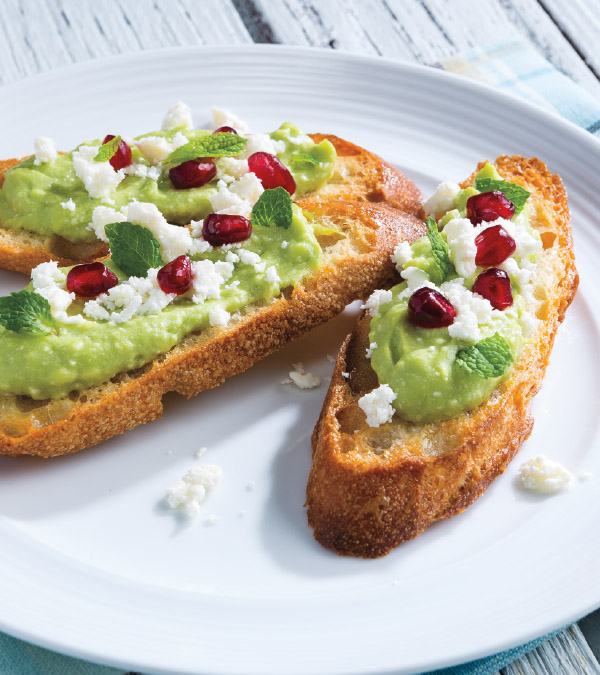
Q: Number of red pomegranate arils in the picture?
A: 11